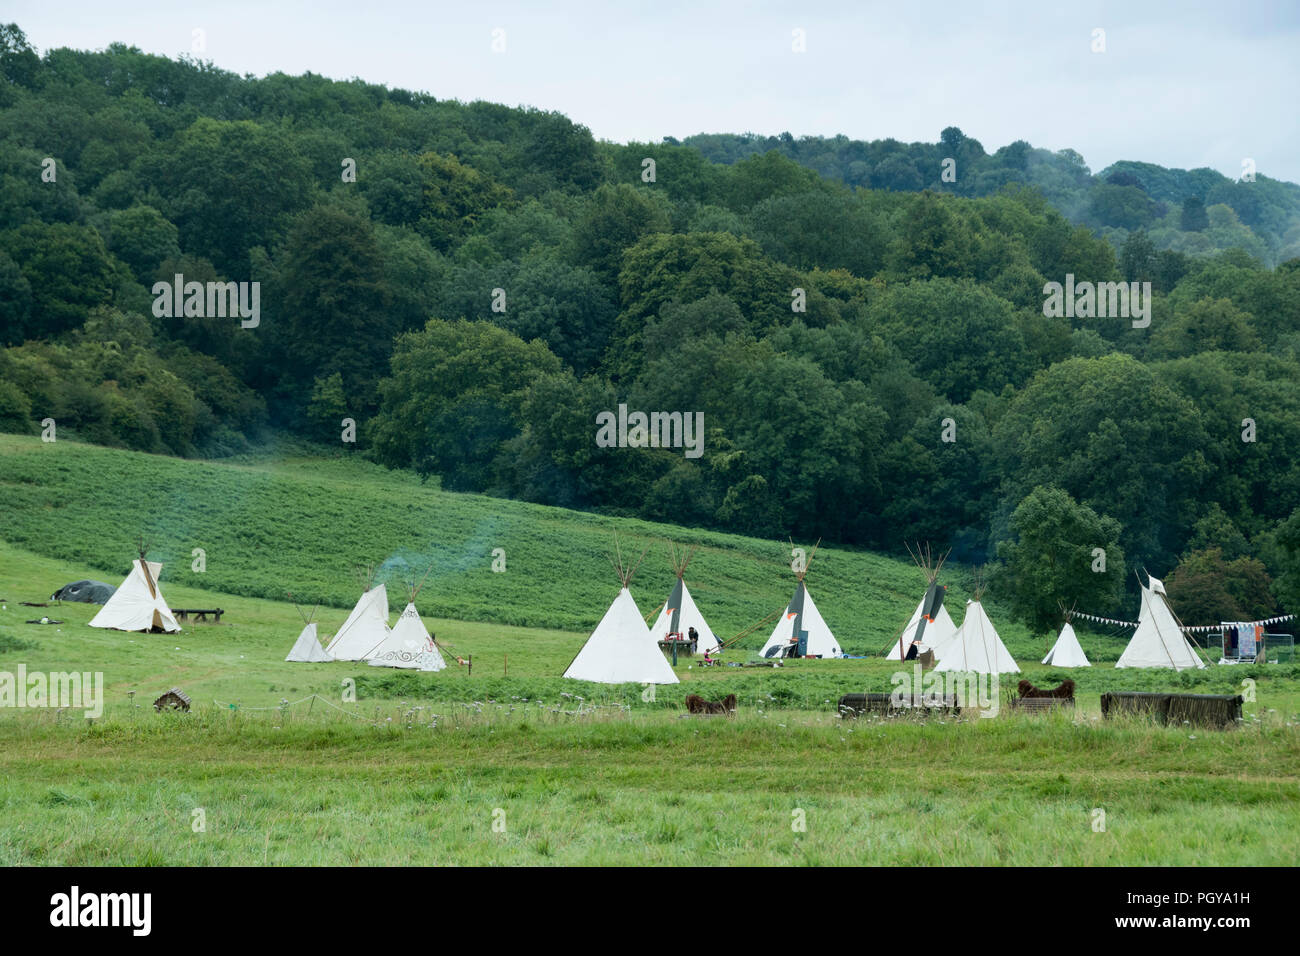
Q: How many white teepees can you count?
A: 11